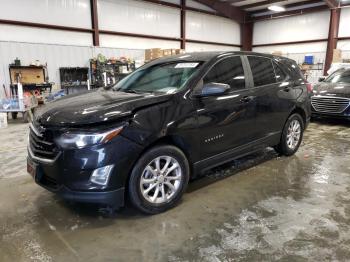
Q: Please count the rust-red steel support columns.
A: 4